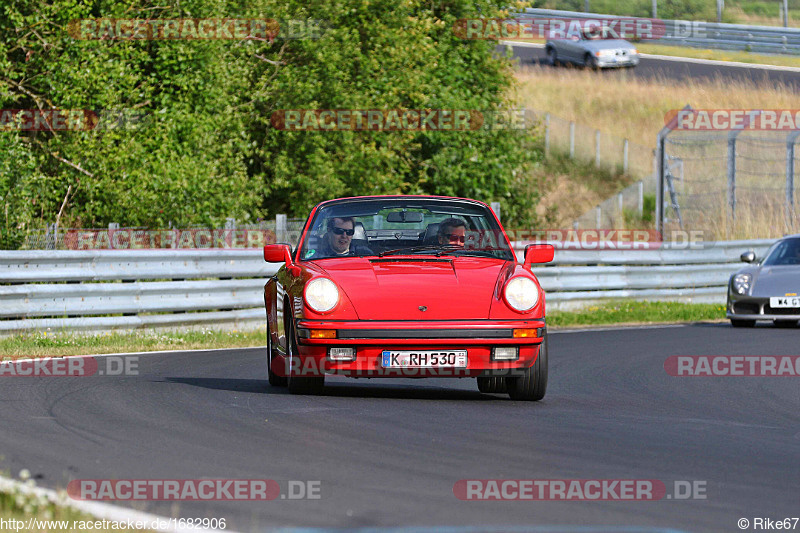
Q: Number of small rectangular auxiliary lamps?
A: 2